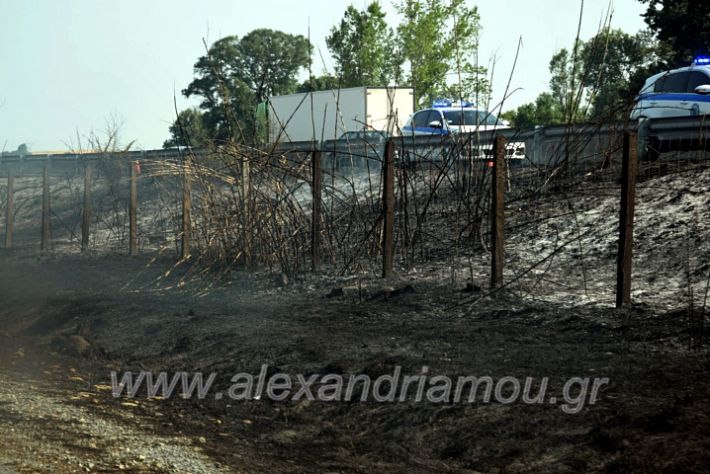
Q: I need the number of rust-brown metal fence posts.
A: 10